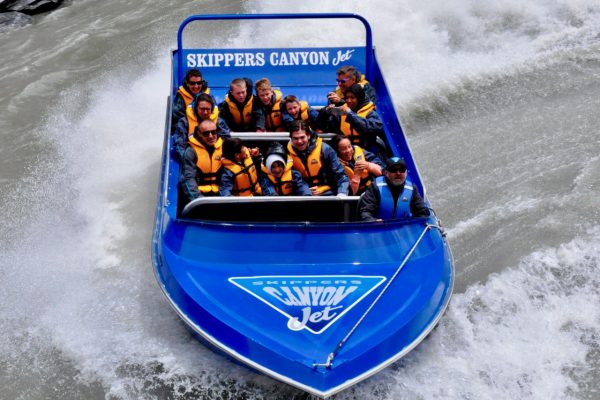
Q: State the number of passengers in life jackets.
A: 12